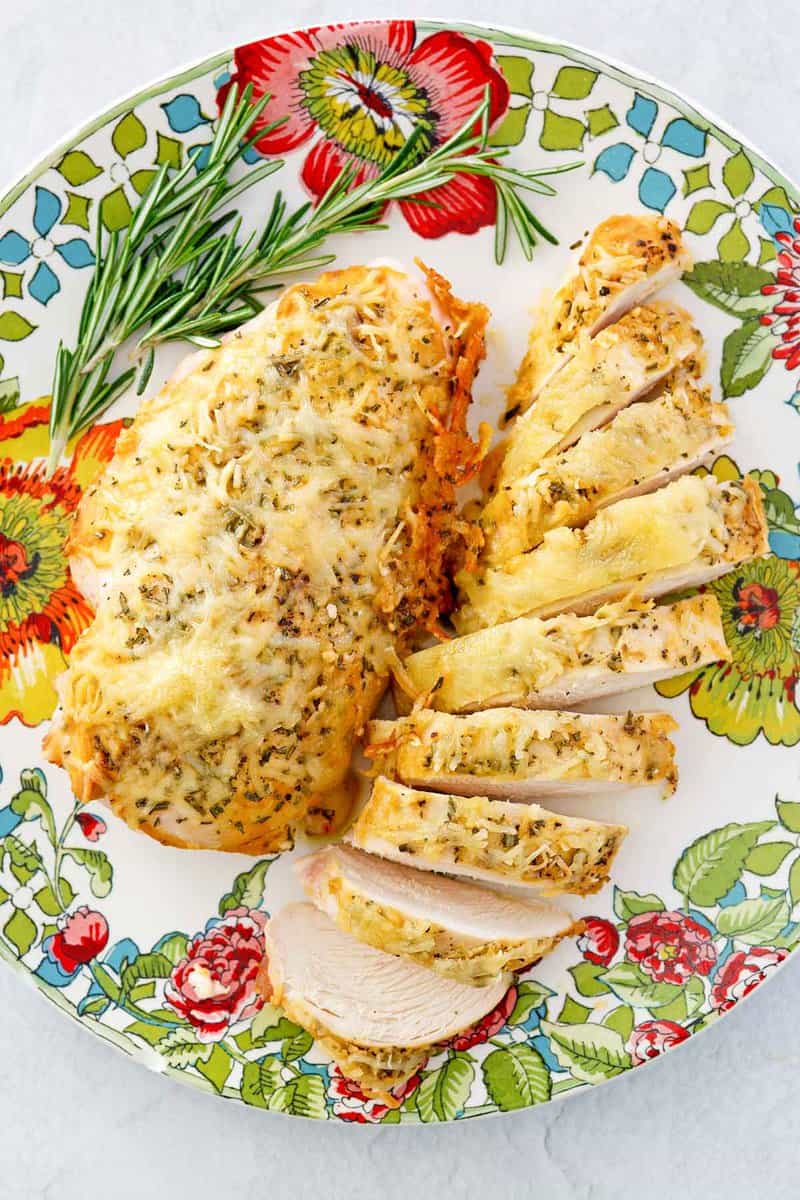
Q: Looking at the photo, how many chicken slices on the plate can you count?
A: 9